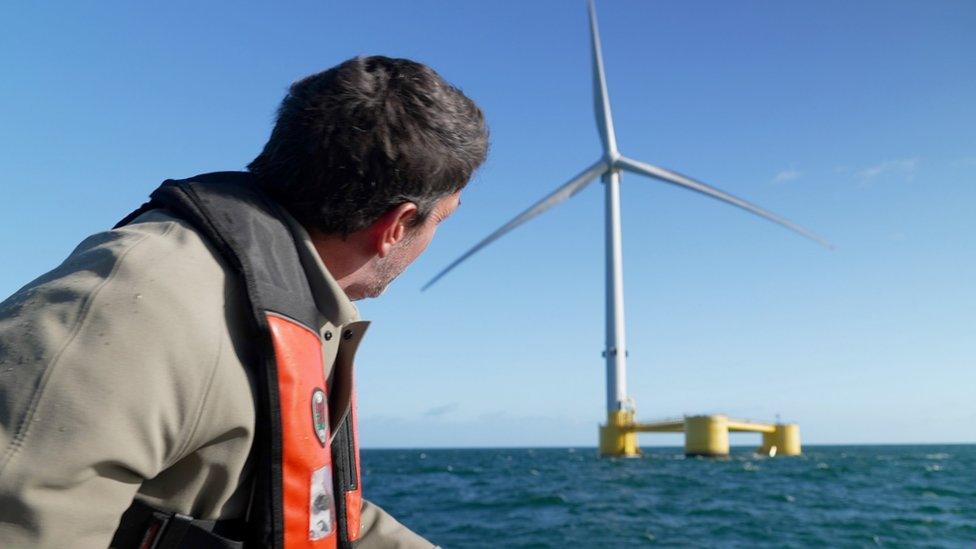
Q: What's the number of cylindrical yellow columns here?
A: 3